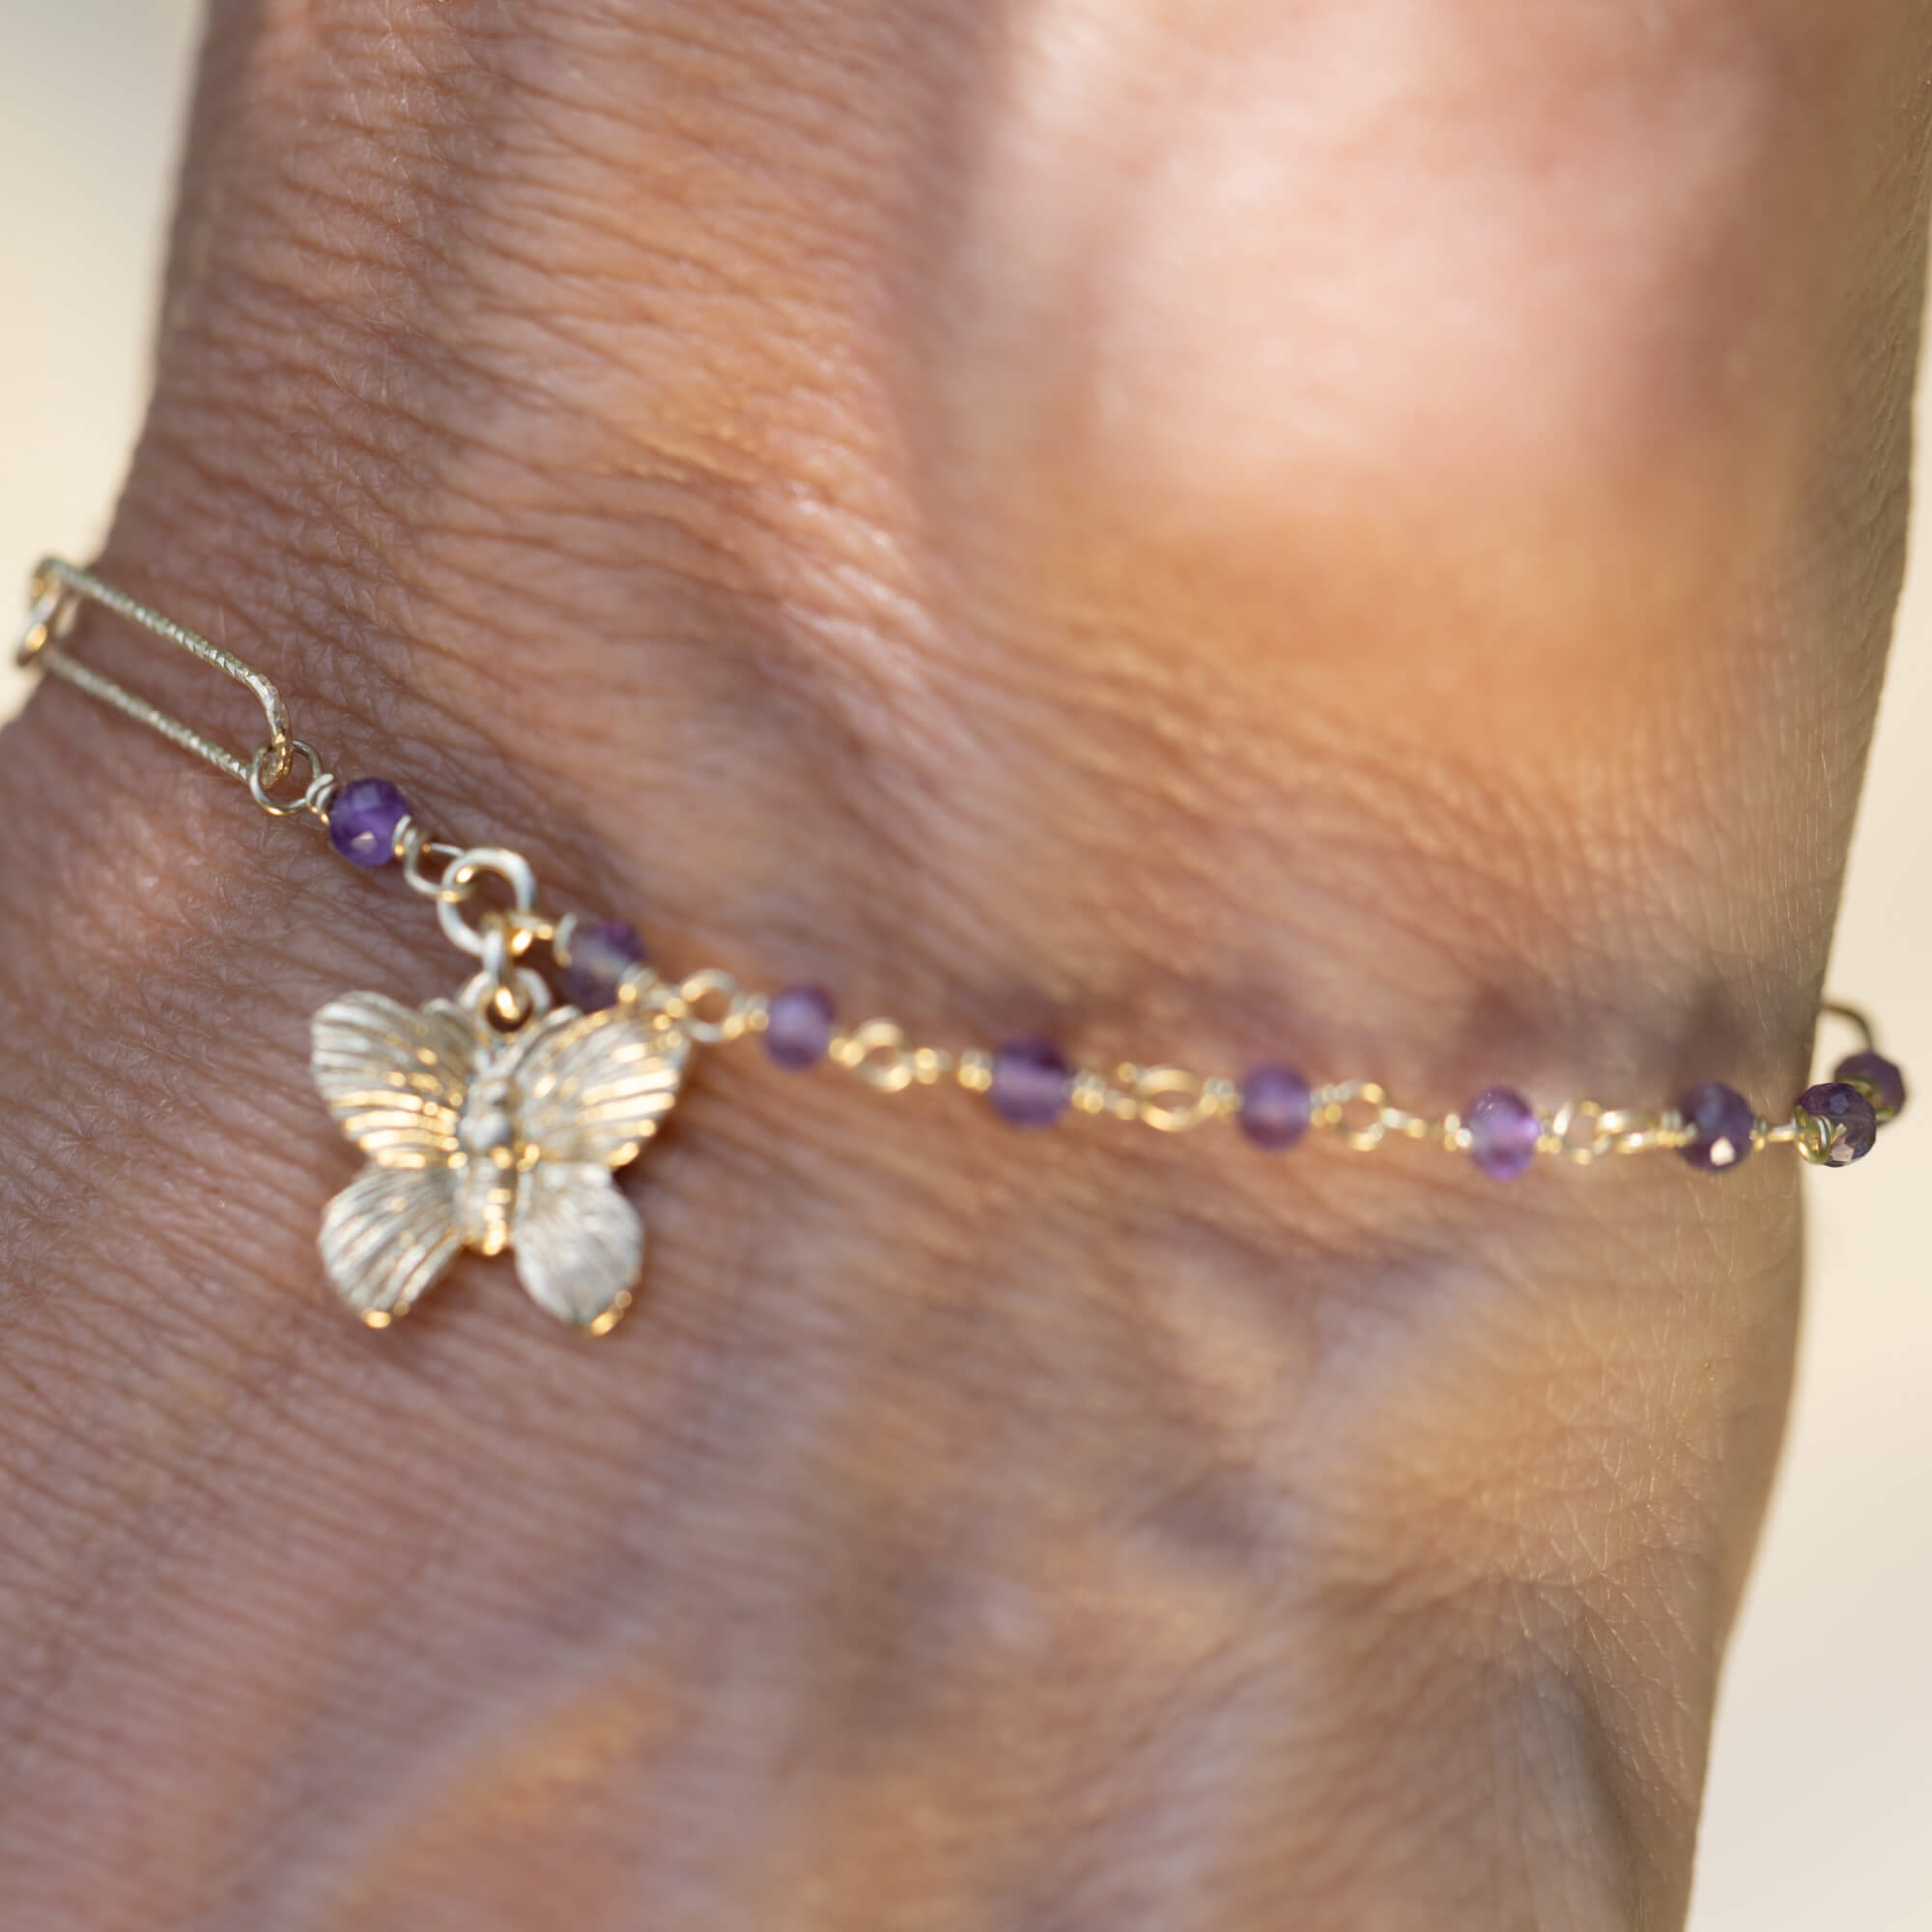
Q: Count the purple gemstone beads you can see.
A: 9